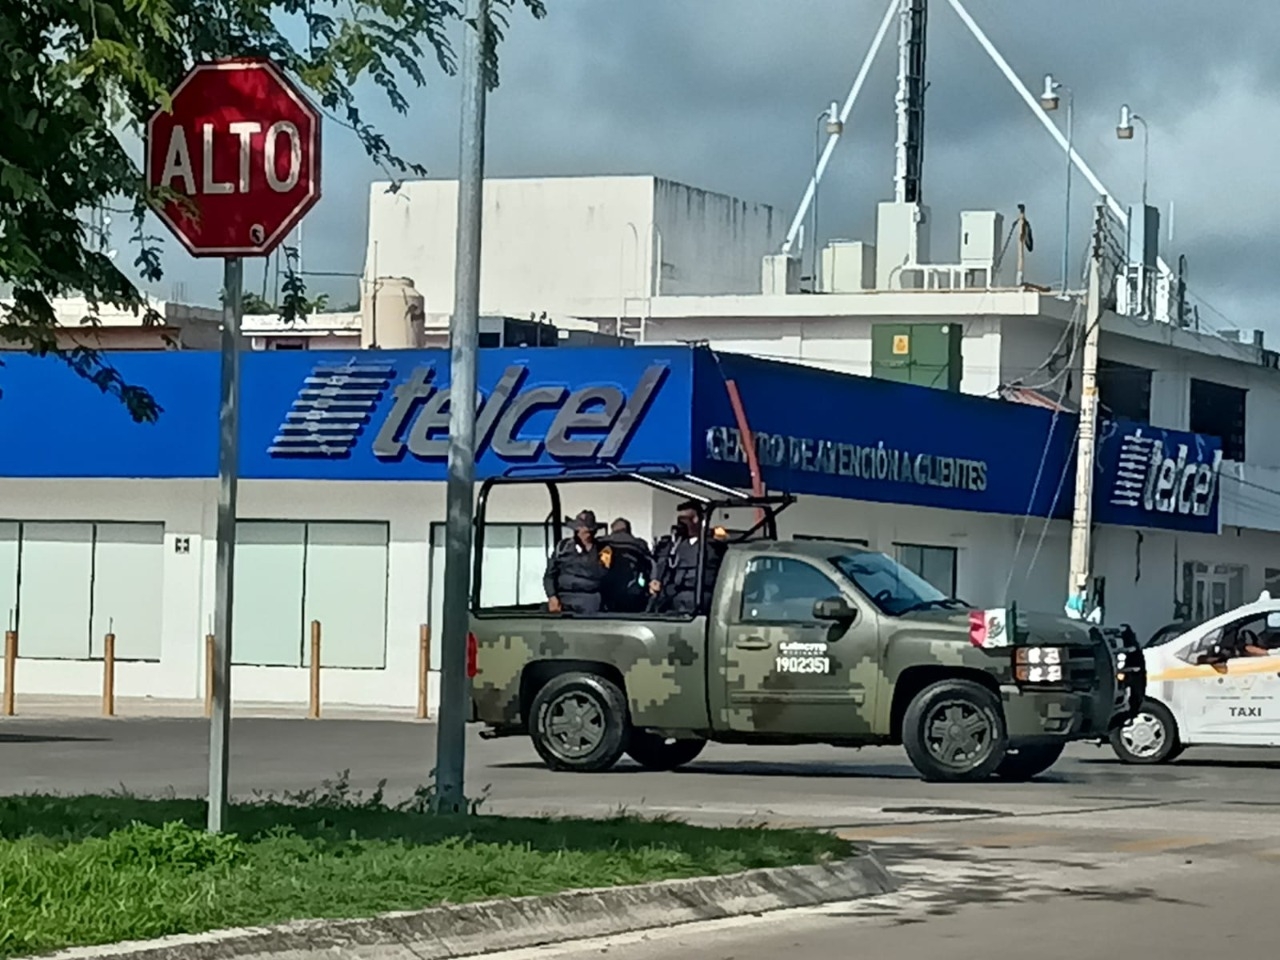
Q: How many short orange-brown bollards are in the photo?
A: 5